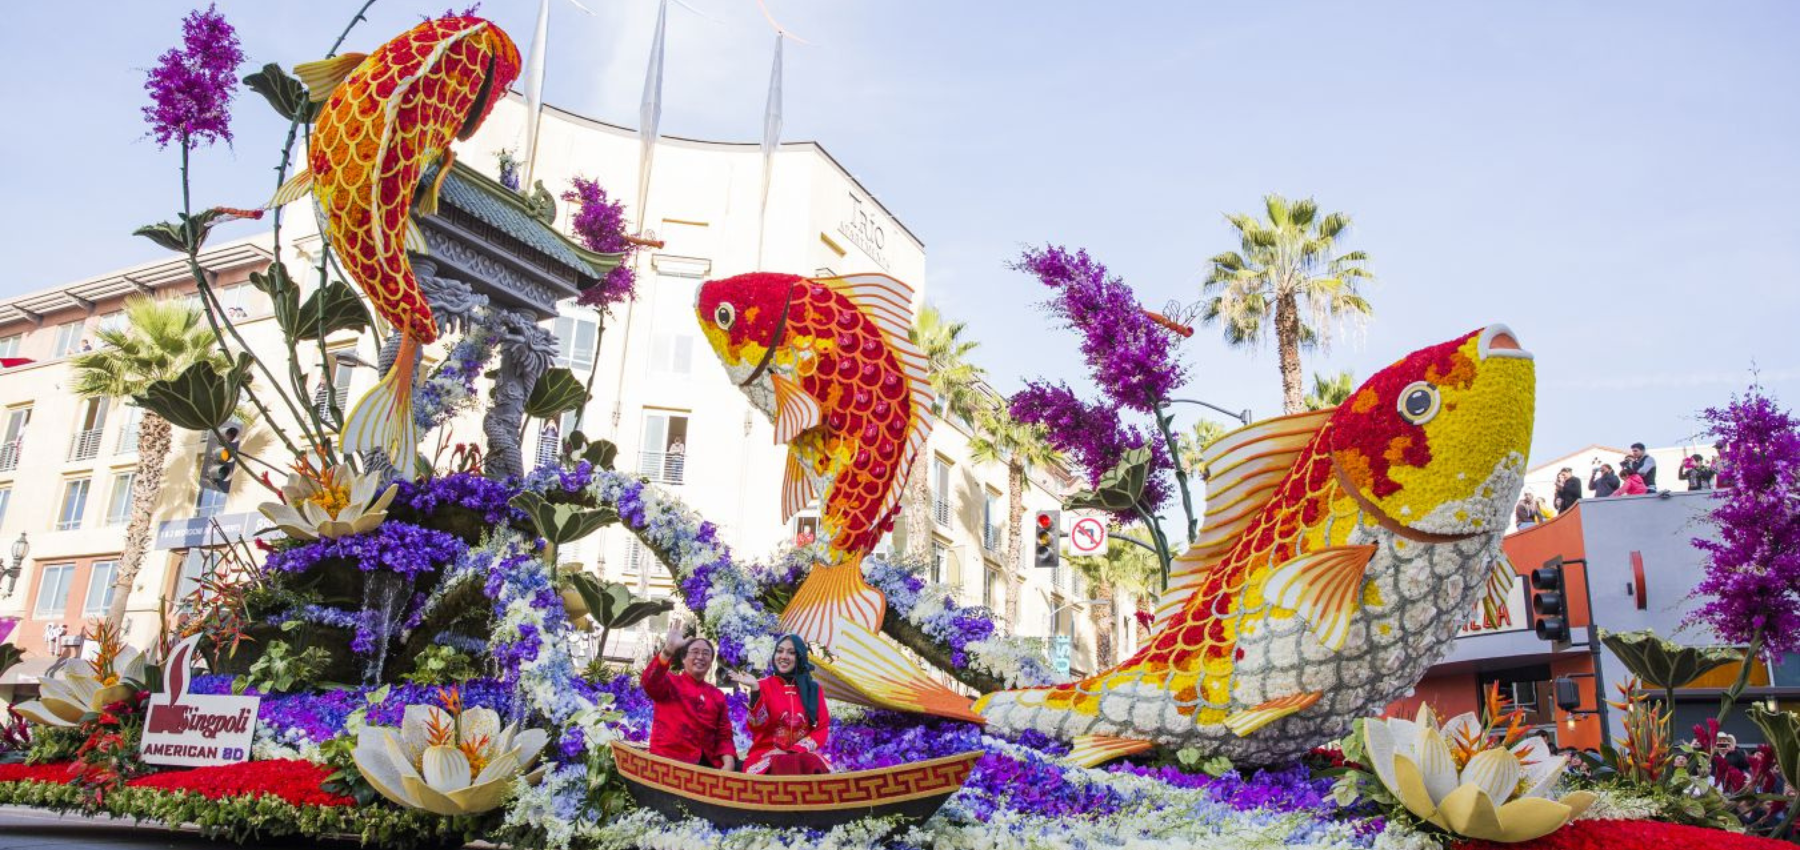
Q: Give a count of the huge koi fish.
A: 3